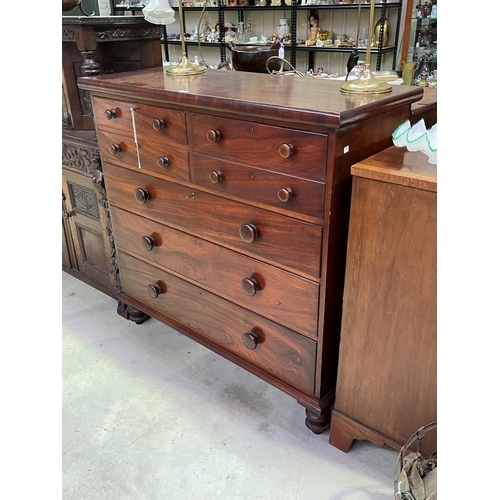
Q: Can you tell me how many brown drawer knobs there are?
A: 14